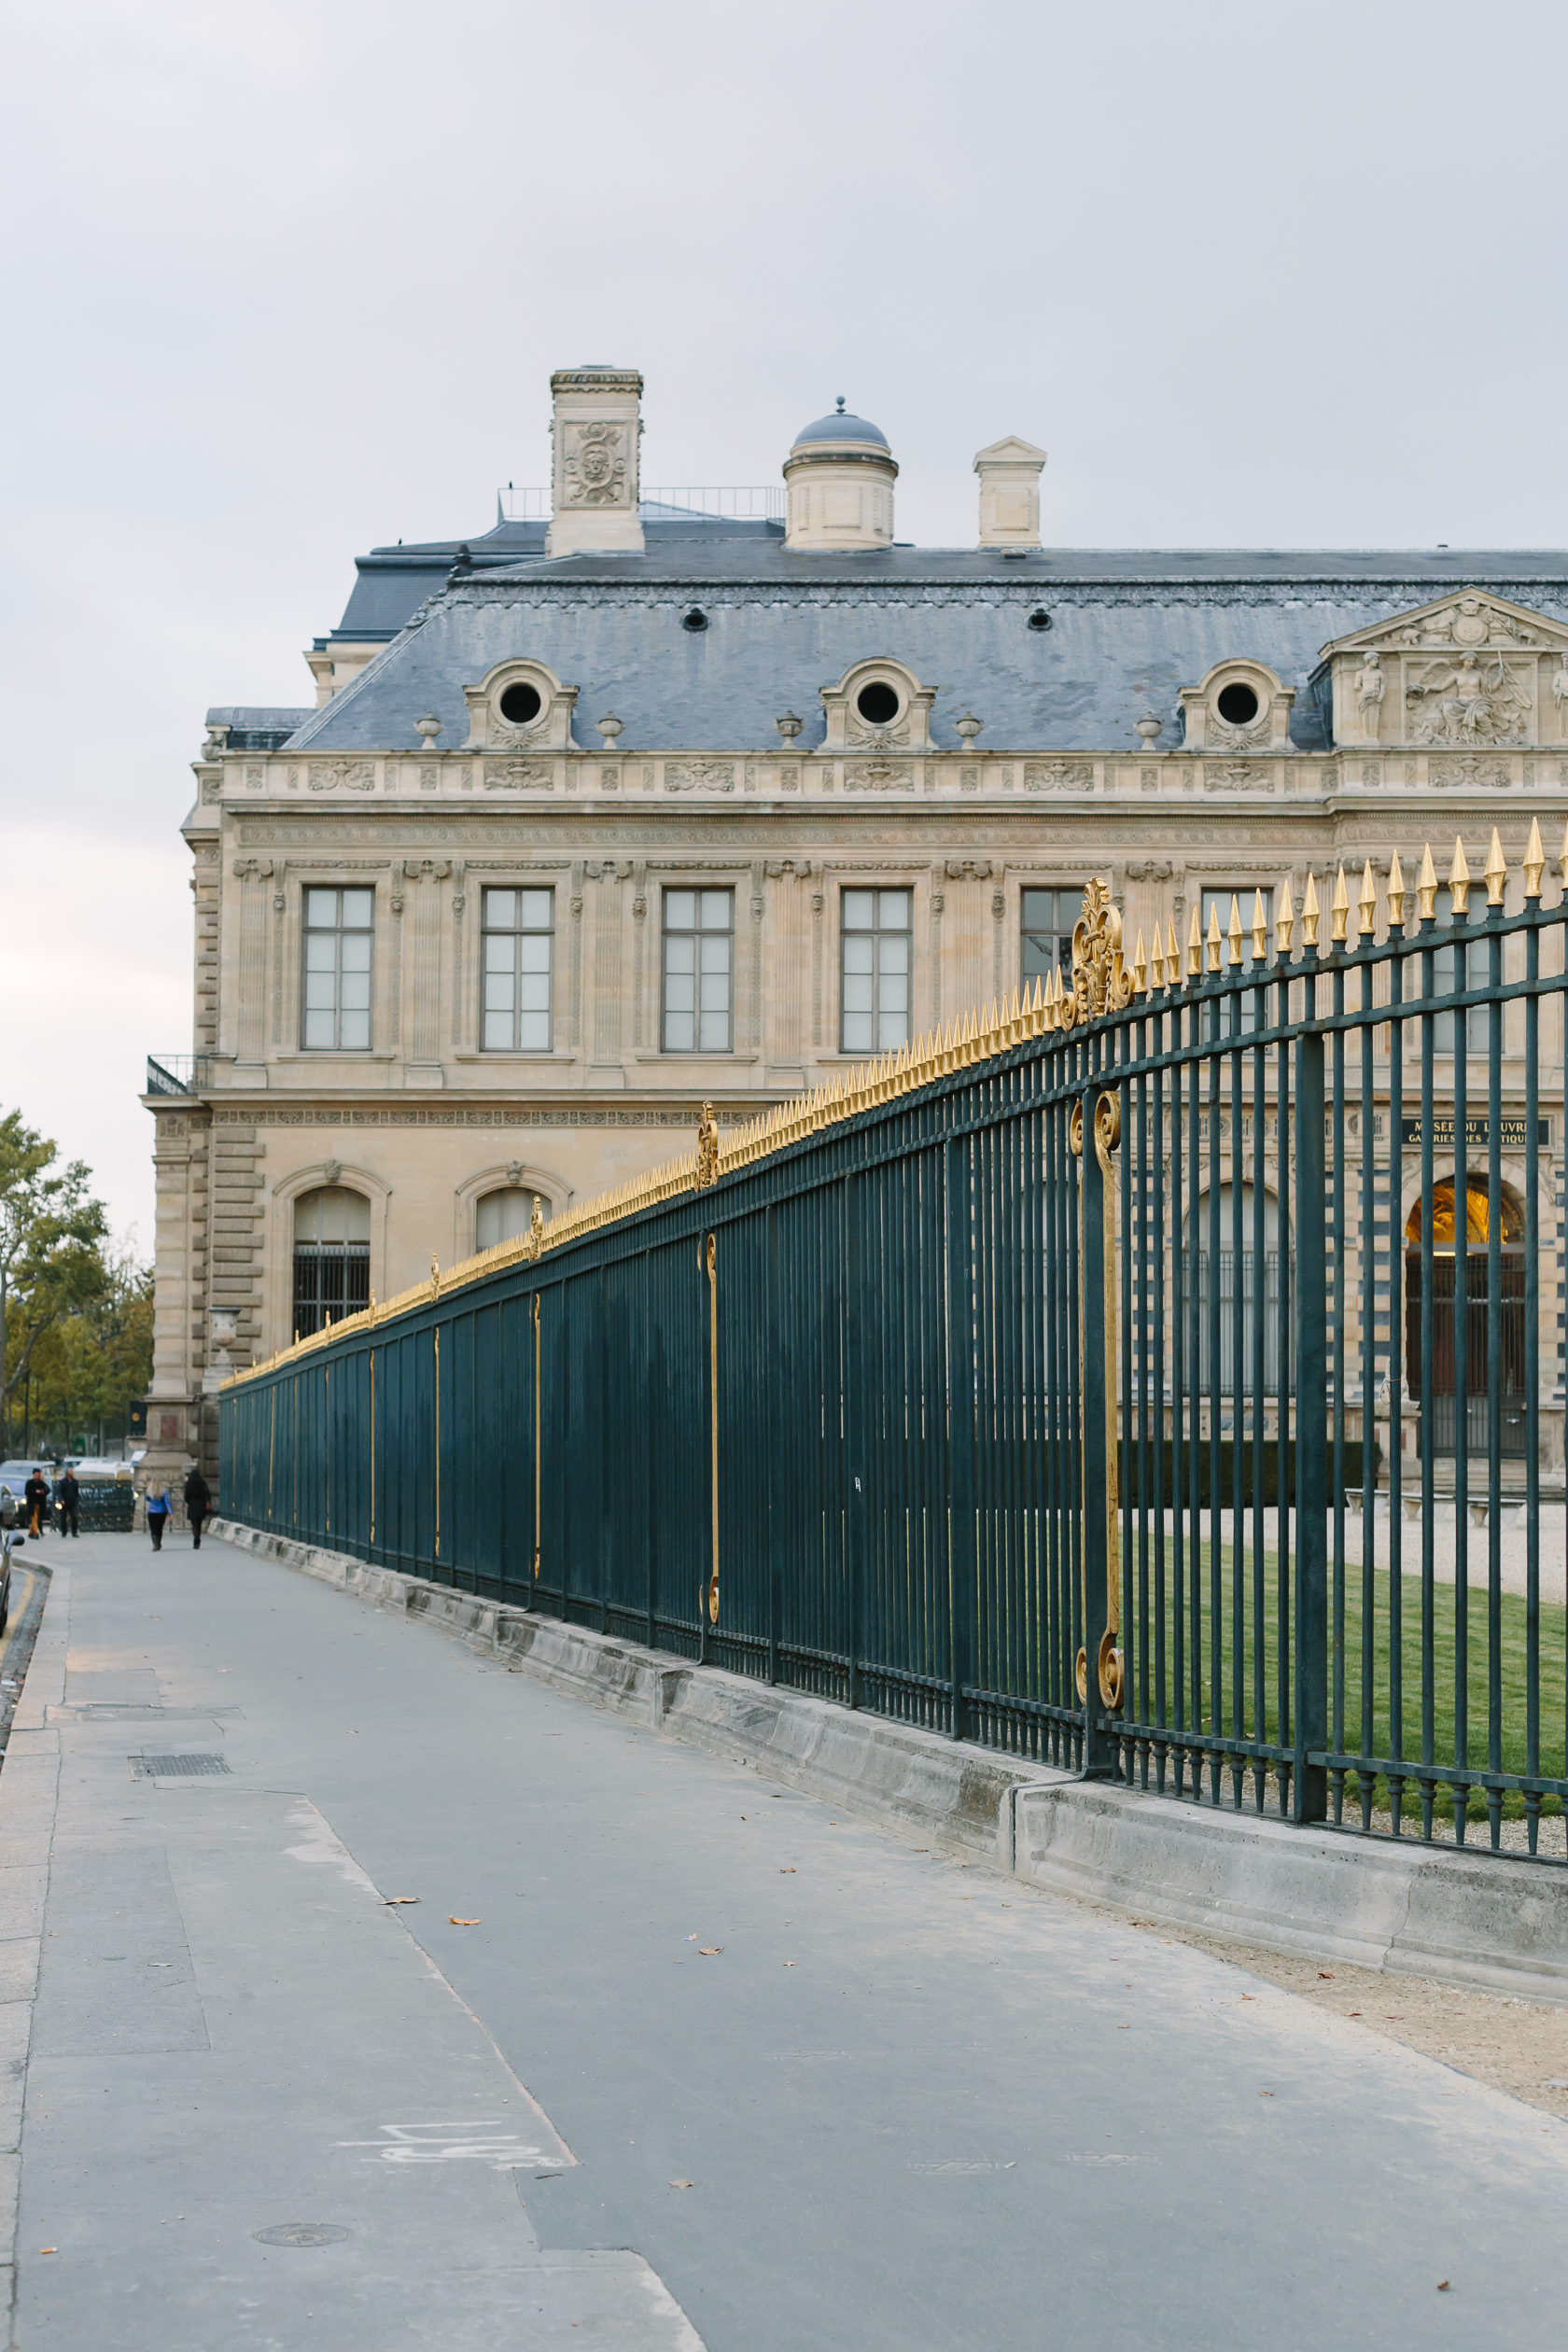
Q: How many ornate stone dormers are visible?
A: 3